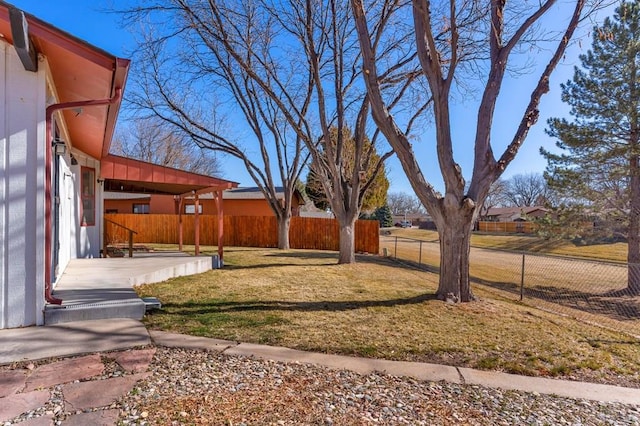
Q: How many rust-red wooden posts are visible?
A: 3